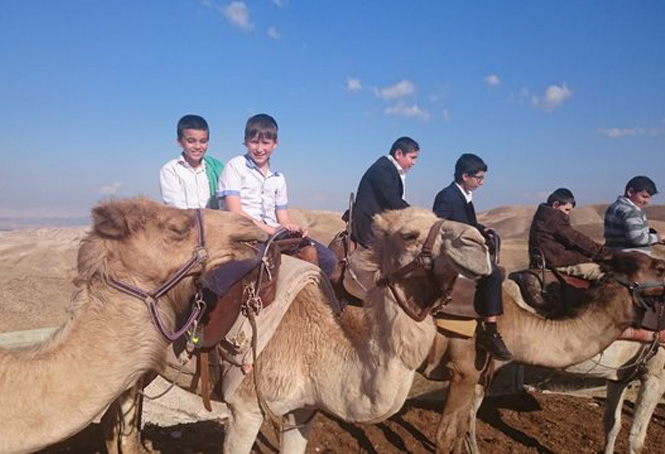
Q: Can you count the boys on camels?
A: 6